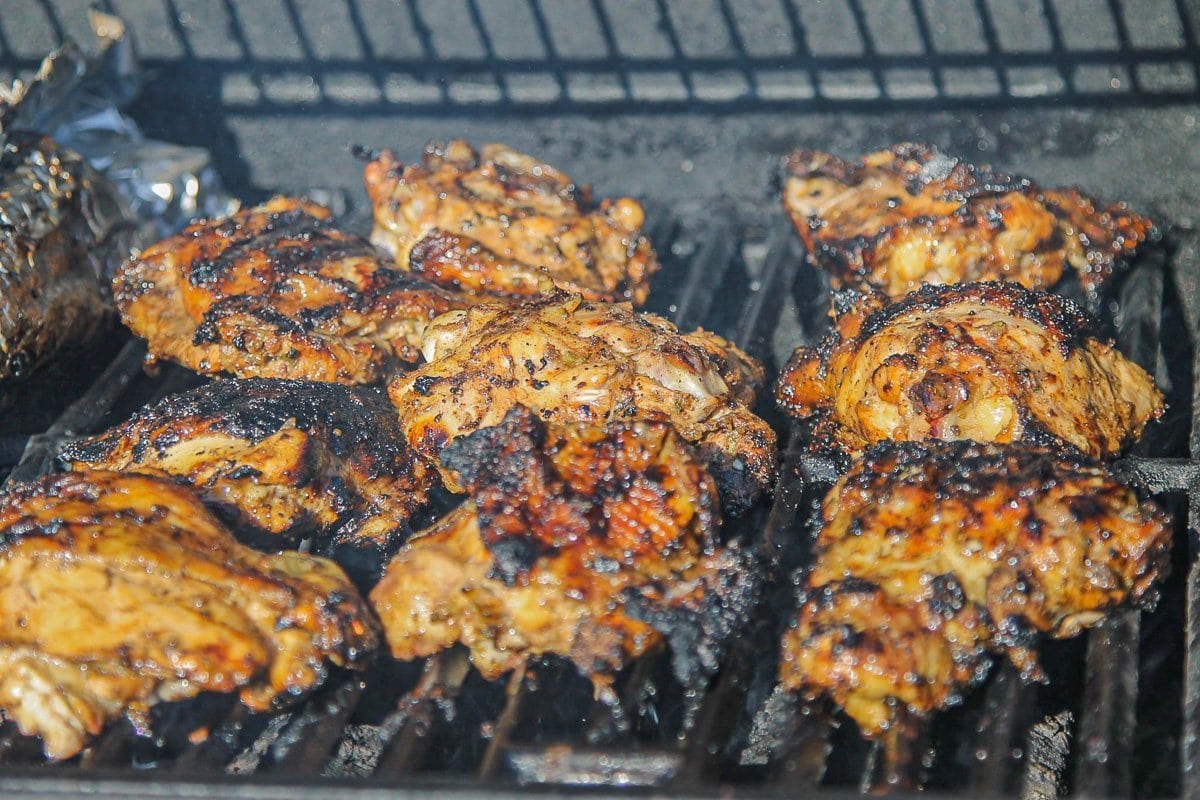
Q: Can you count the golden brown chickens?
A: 9